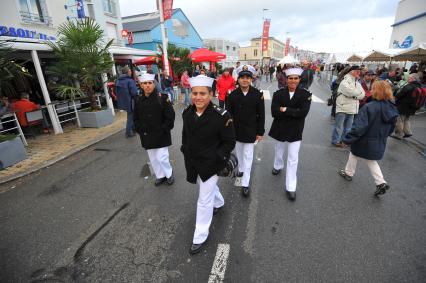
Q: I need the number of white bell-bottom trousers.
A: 4